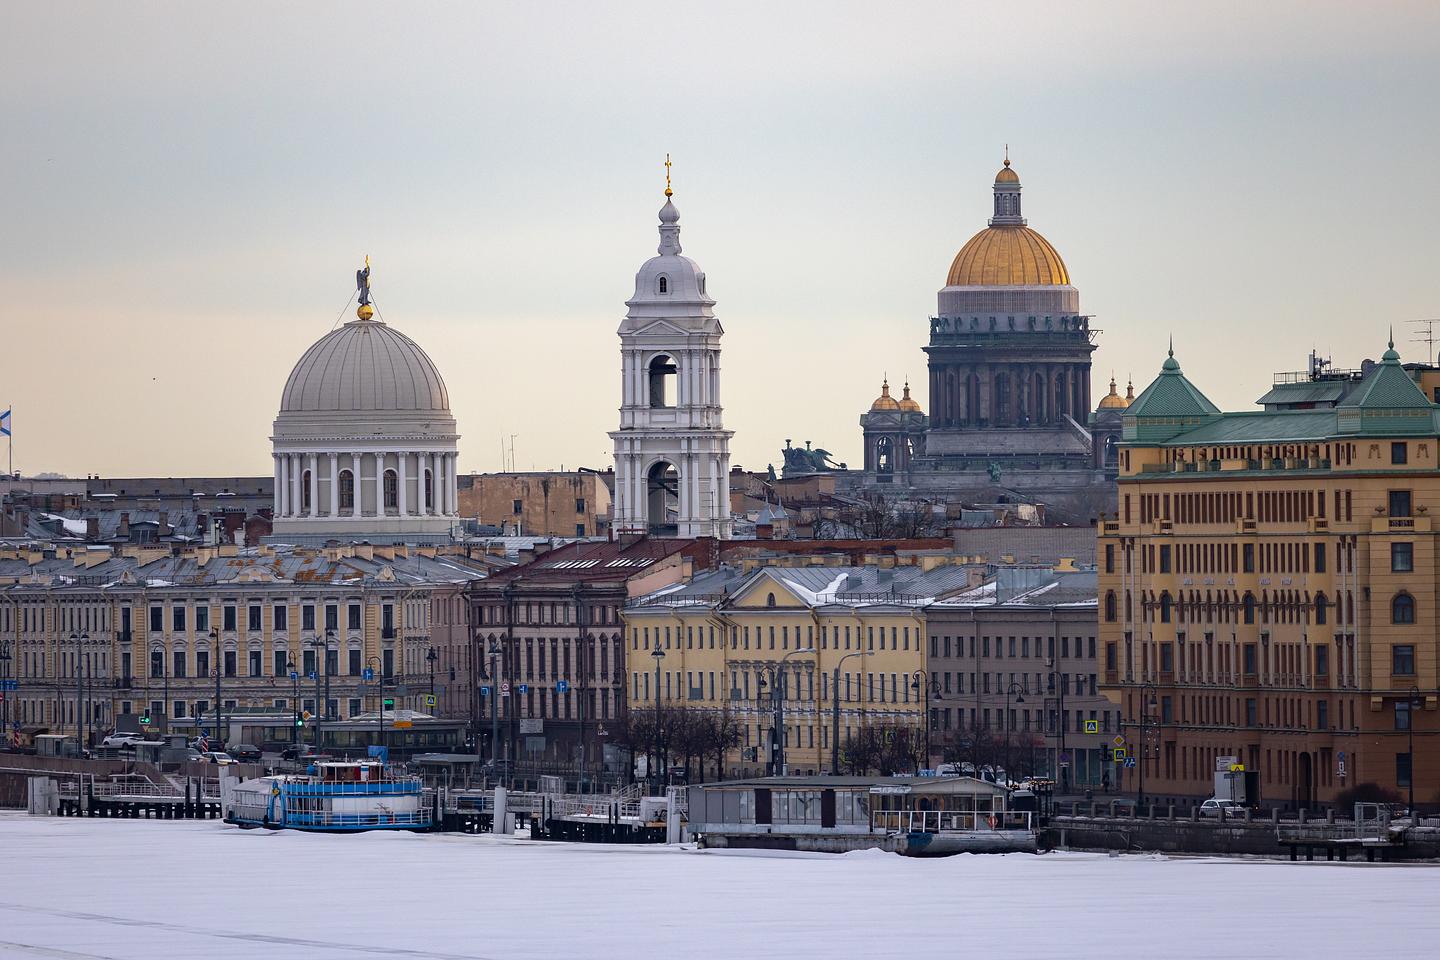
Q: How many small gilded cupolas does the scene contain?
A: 4